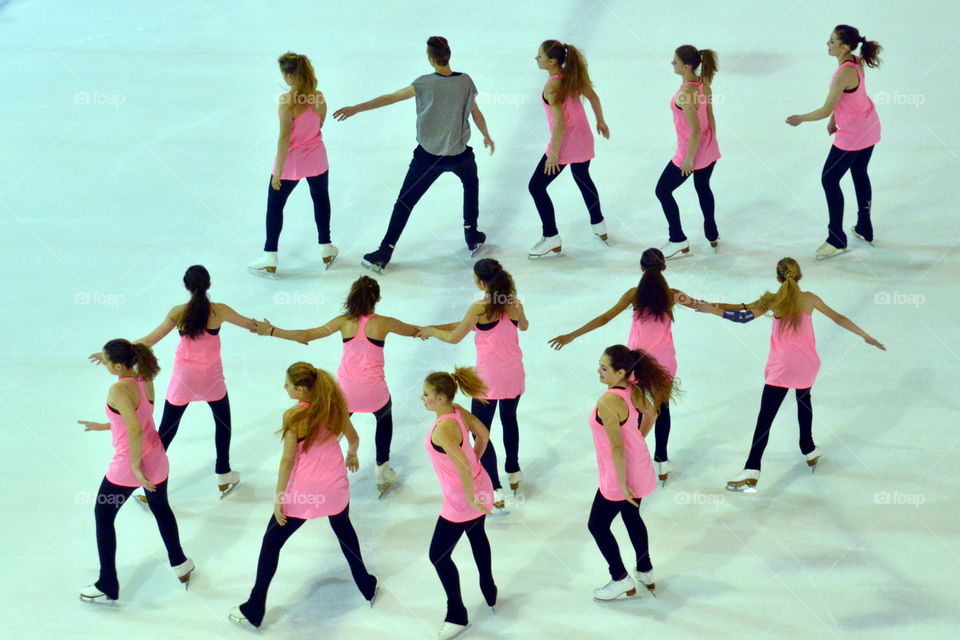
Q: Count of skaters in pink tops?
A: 13